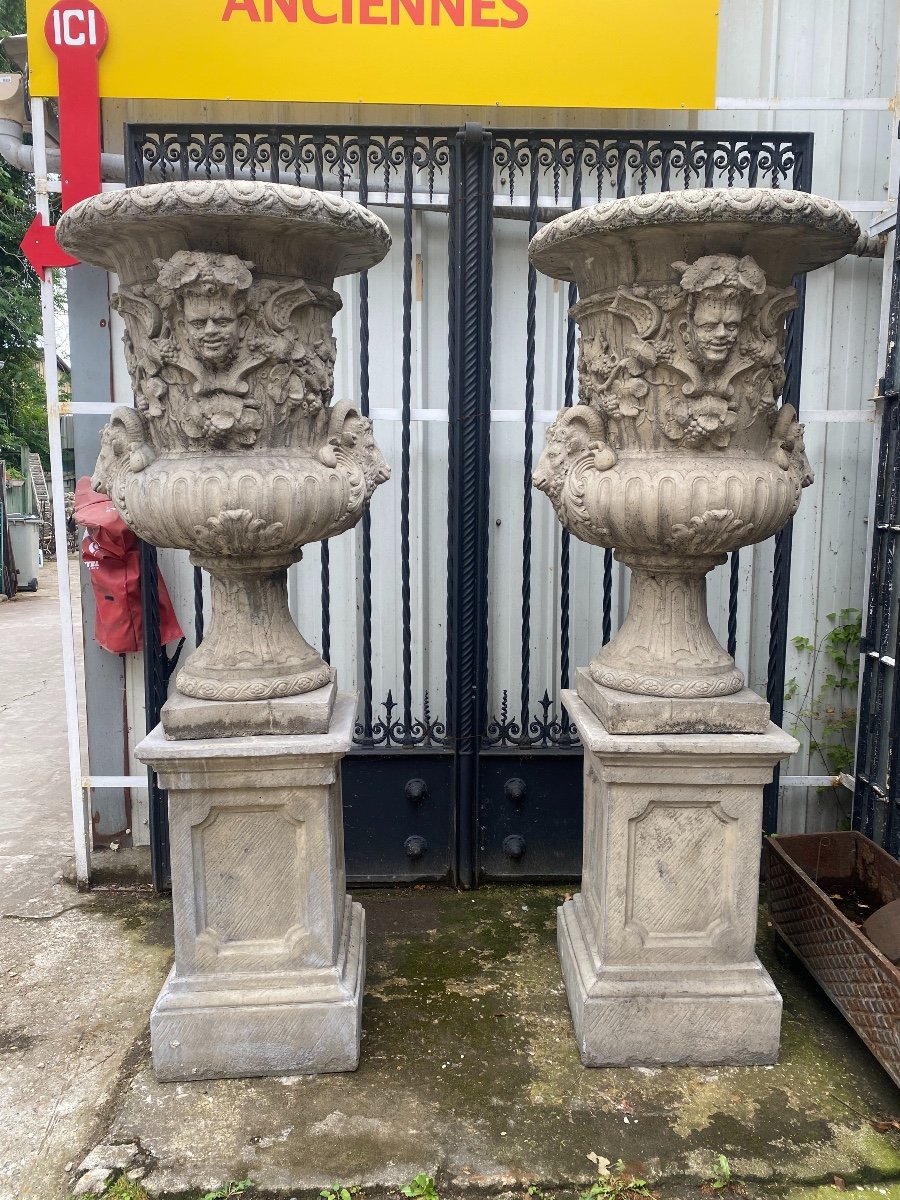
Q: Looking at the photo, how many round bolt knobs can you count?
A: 4